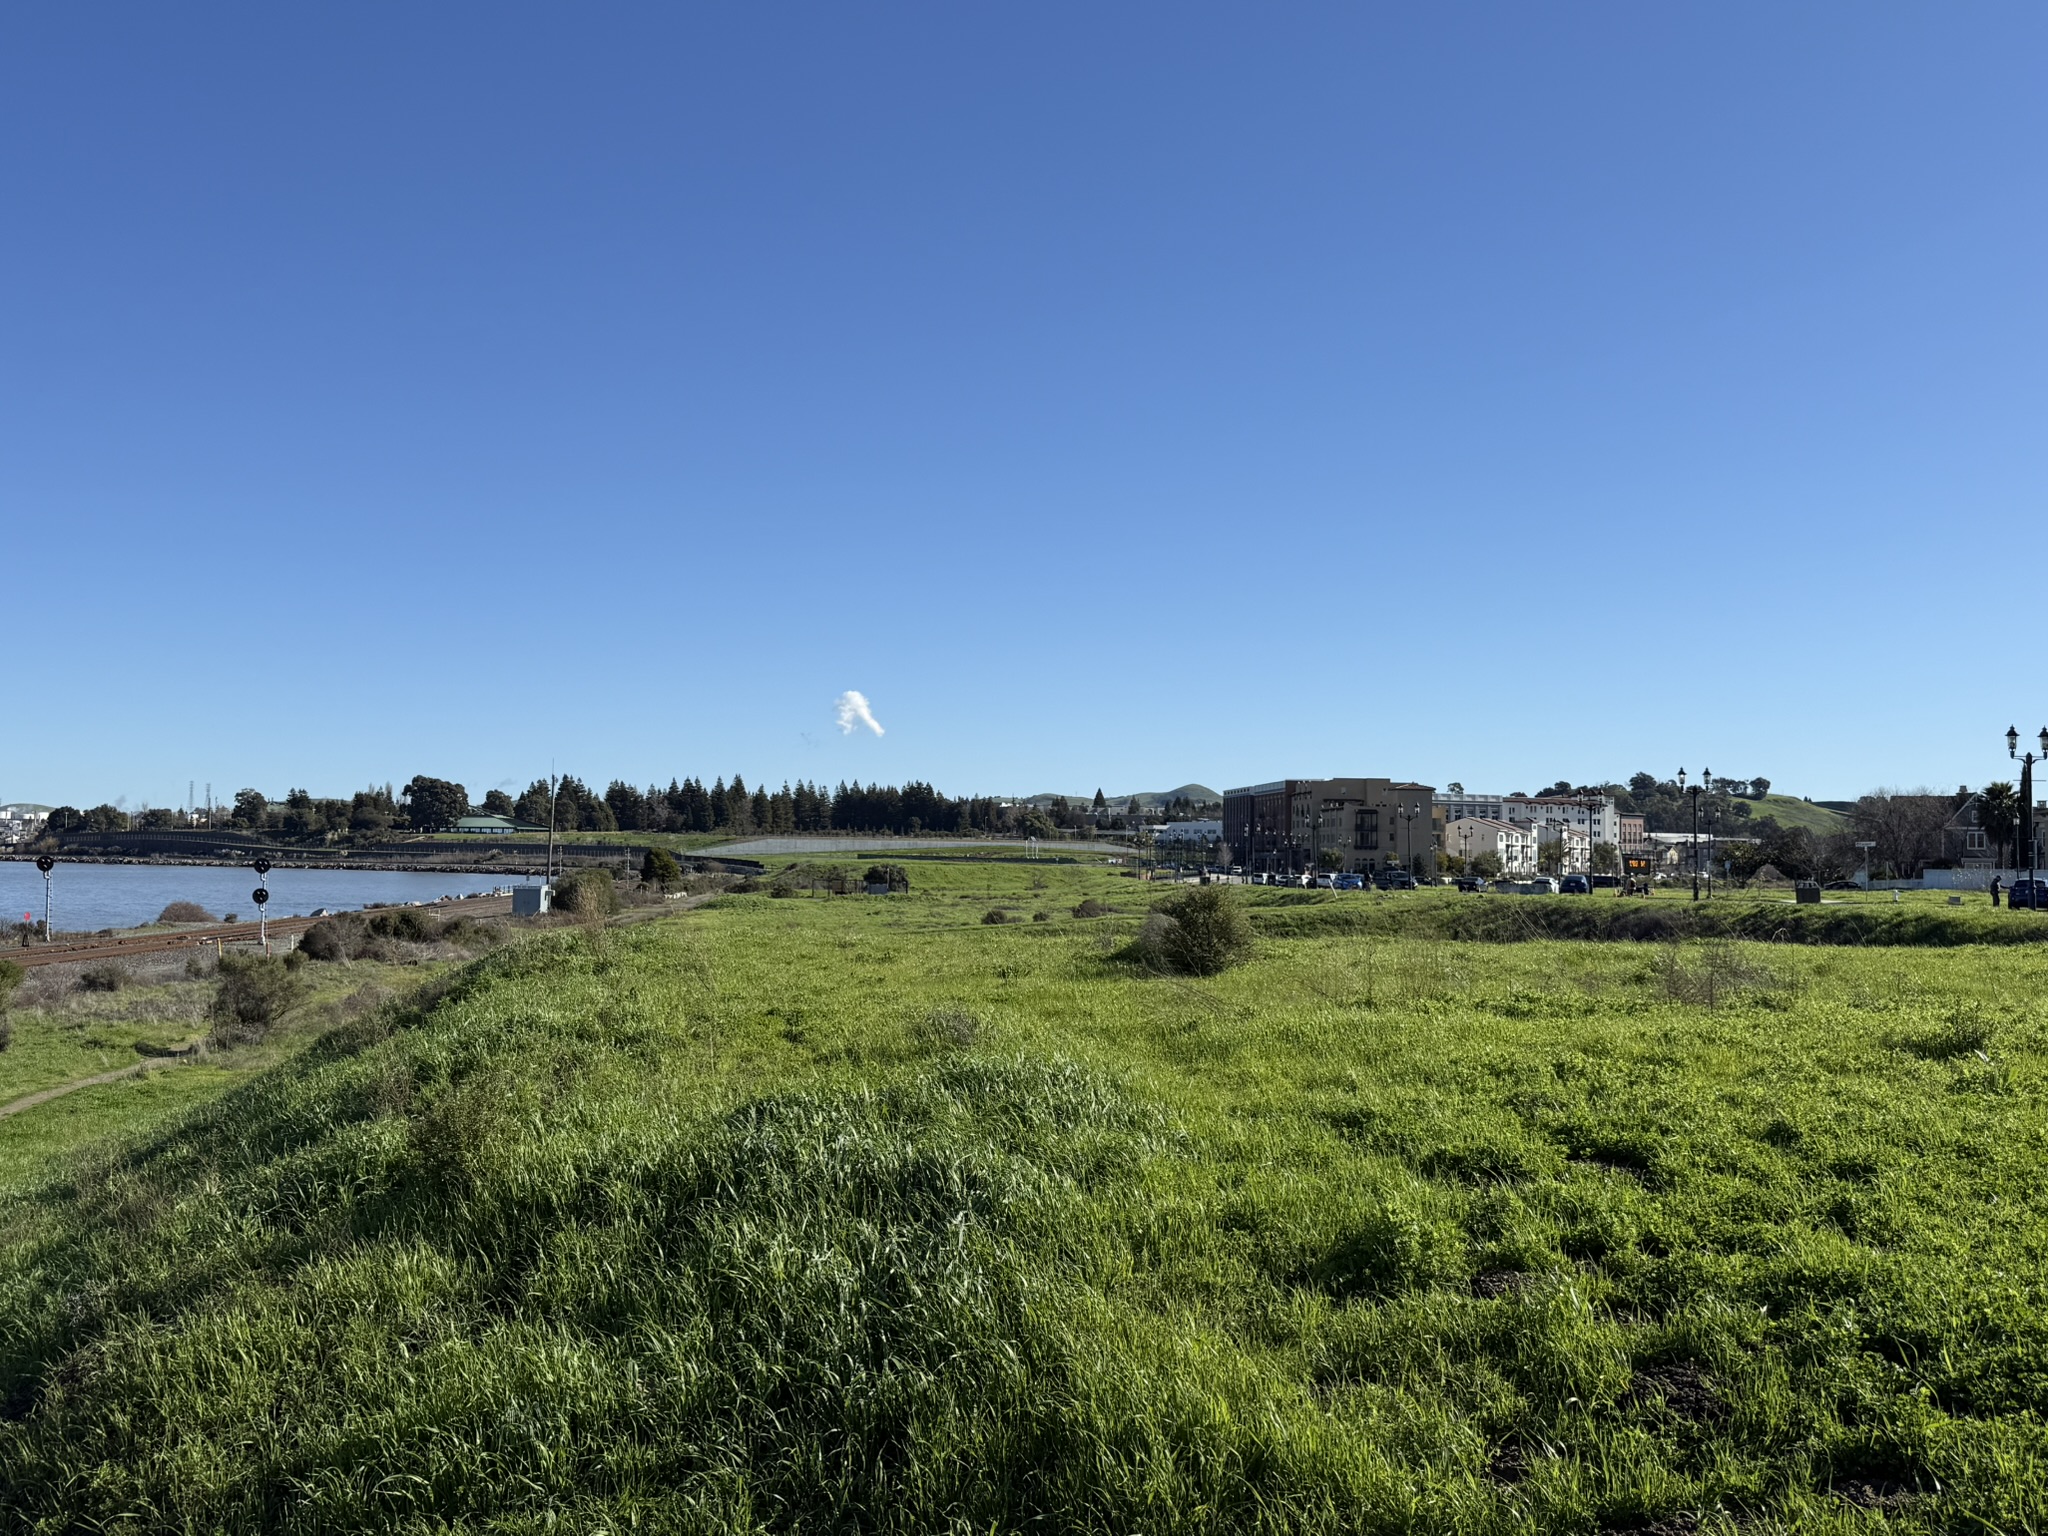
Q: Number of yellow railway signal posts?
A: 0